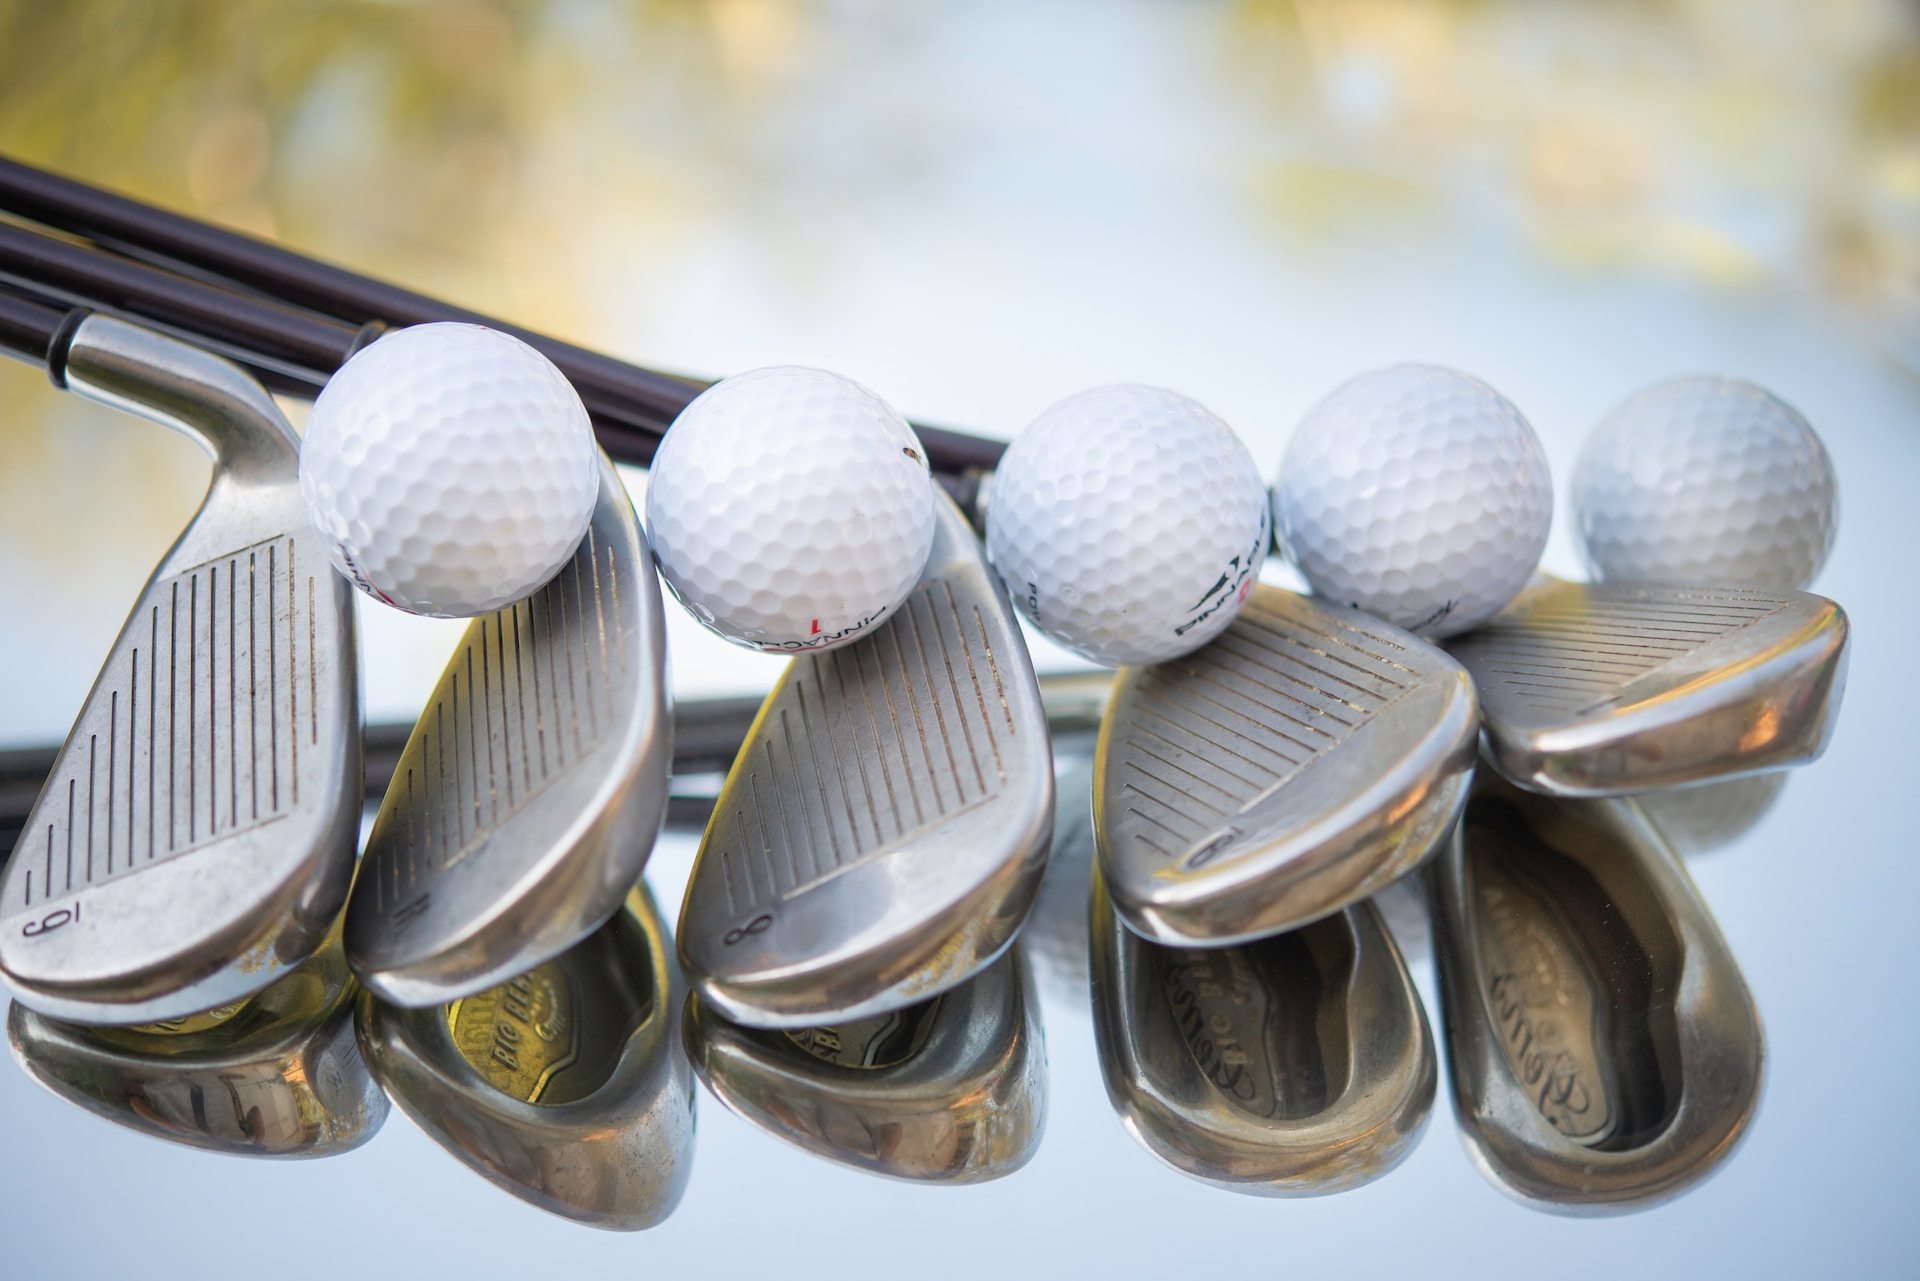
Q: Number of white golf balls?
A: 5